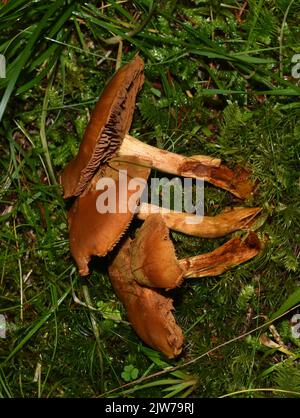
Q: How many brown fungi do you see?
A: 4